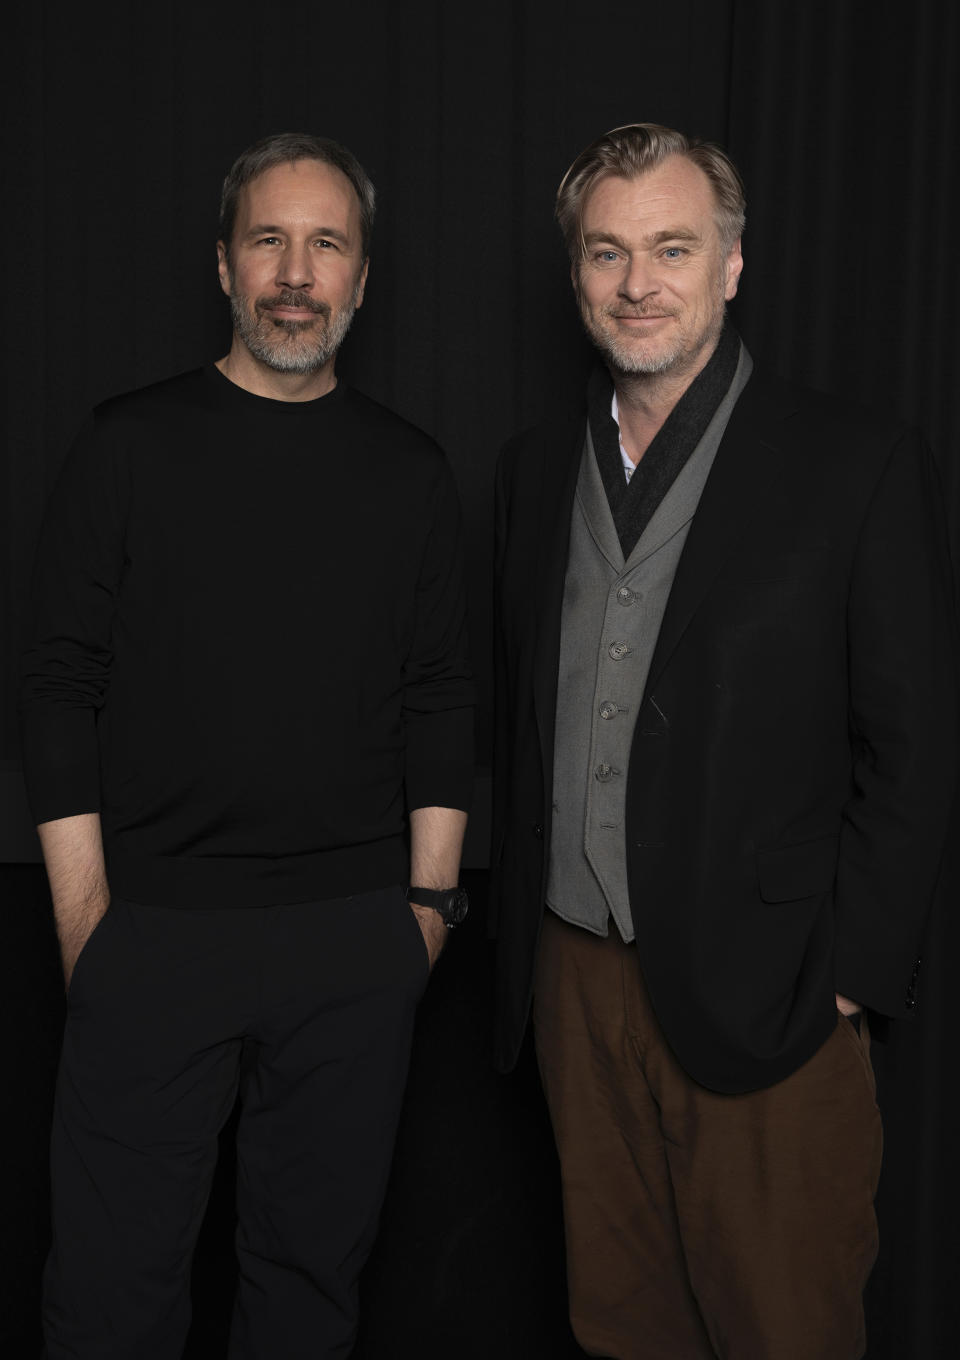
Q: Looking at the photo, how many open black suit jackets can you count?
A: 1